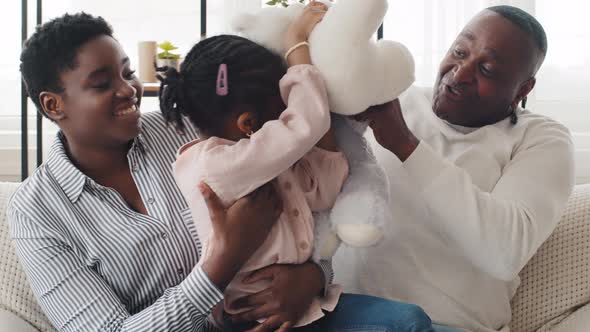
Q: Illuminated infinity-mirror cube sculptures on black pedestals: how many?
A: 0